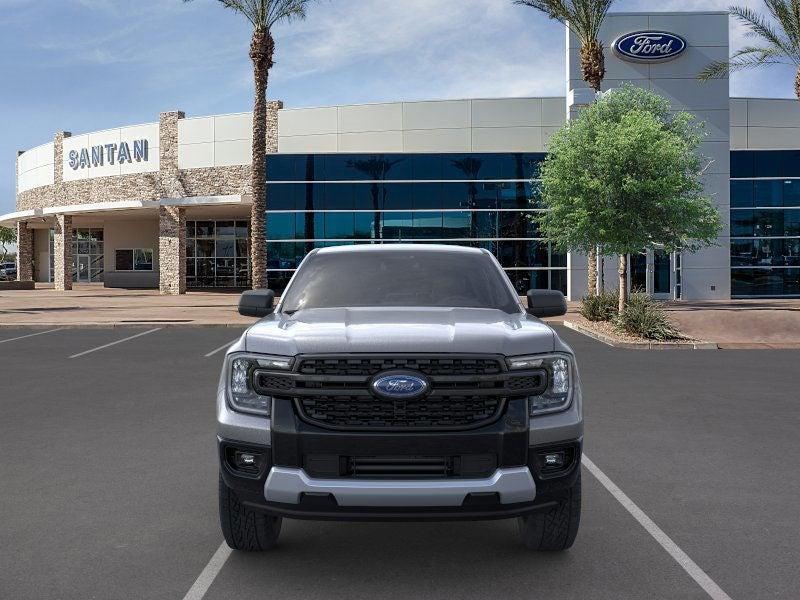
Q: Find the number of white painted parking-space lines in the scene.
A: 5